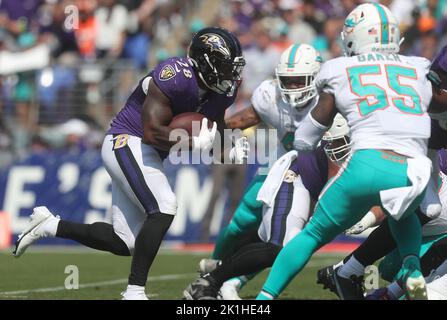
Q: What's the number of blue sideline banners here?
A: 1